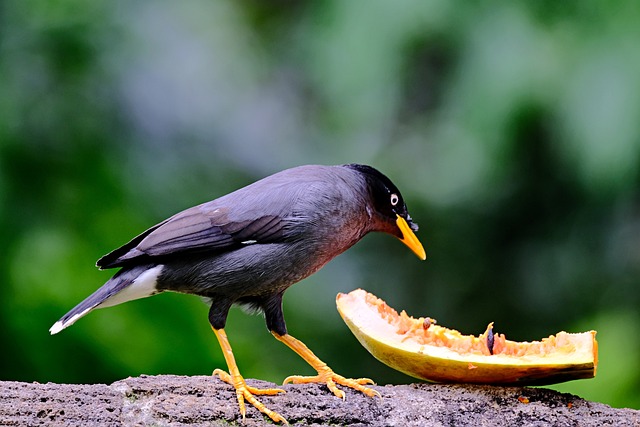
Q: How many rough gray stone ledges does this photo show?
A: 1